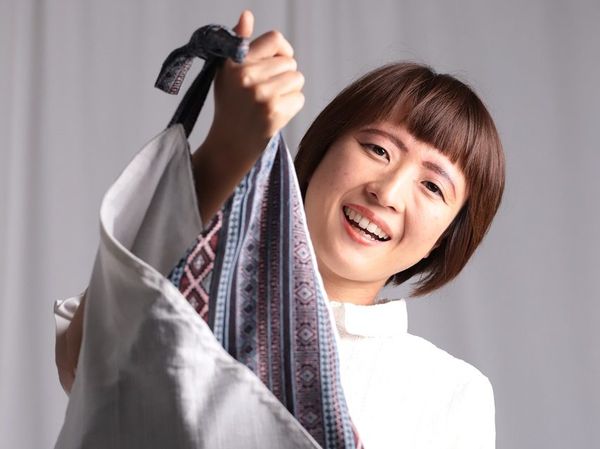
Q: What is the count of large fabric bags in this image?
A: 1